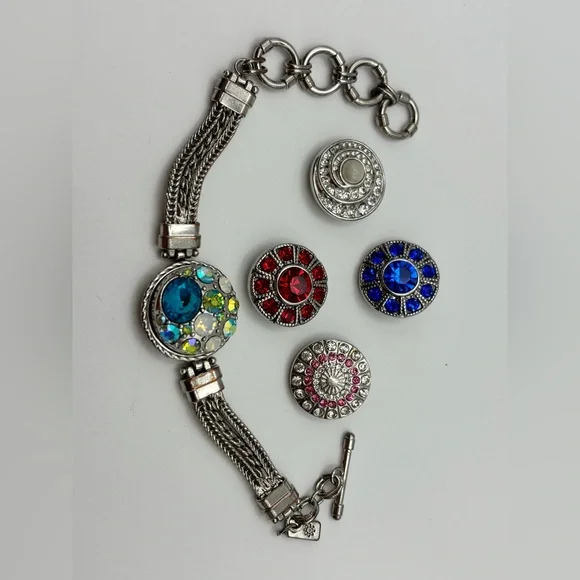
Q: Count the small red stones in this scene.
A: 9